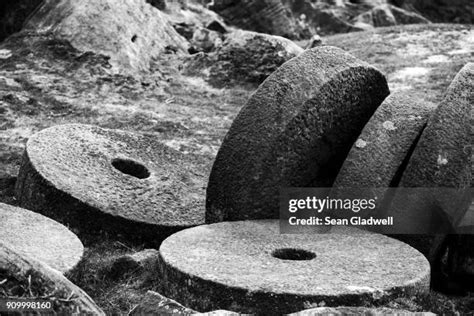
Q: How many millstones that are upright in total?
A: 3